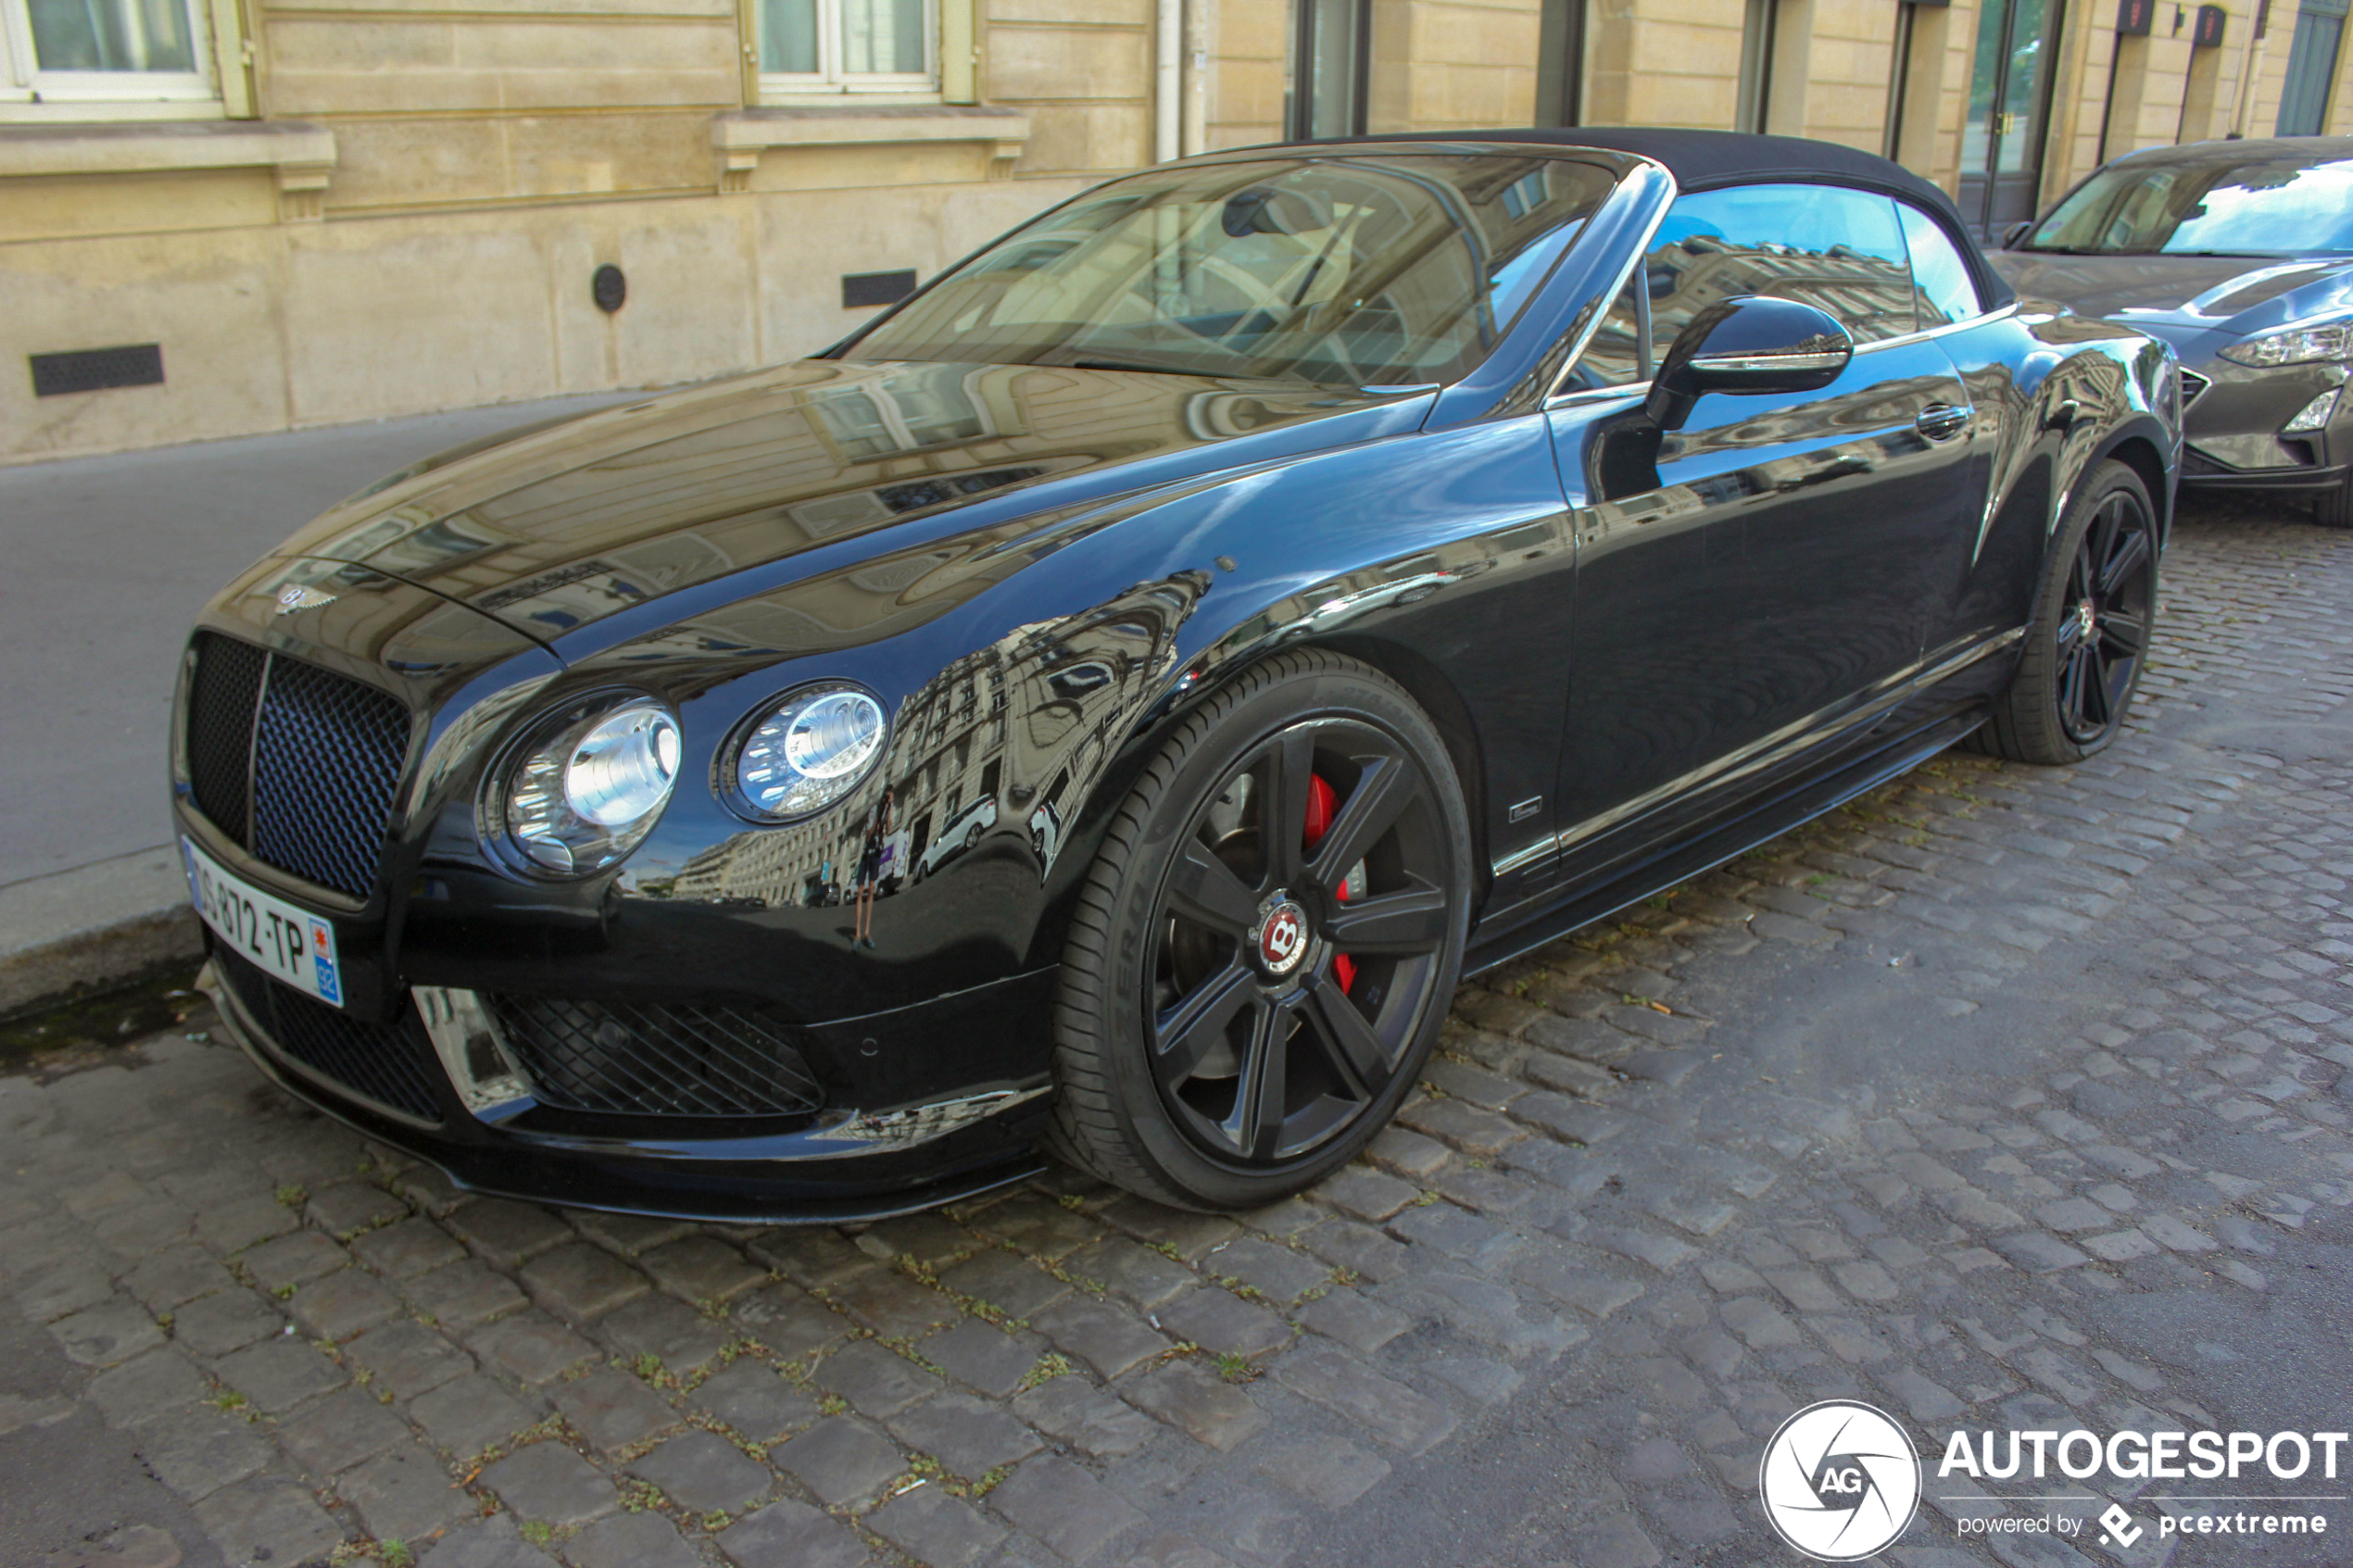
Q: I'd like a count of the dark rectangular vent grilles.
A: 2